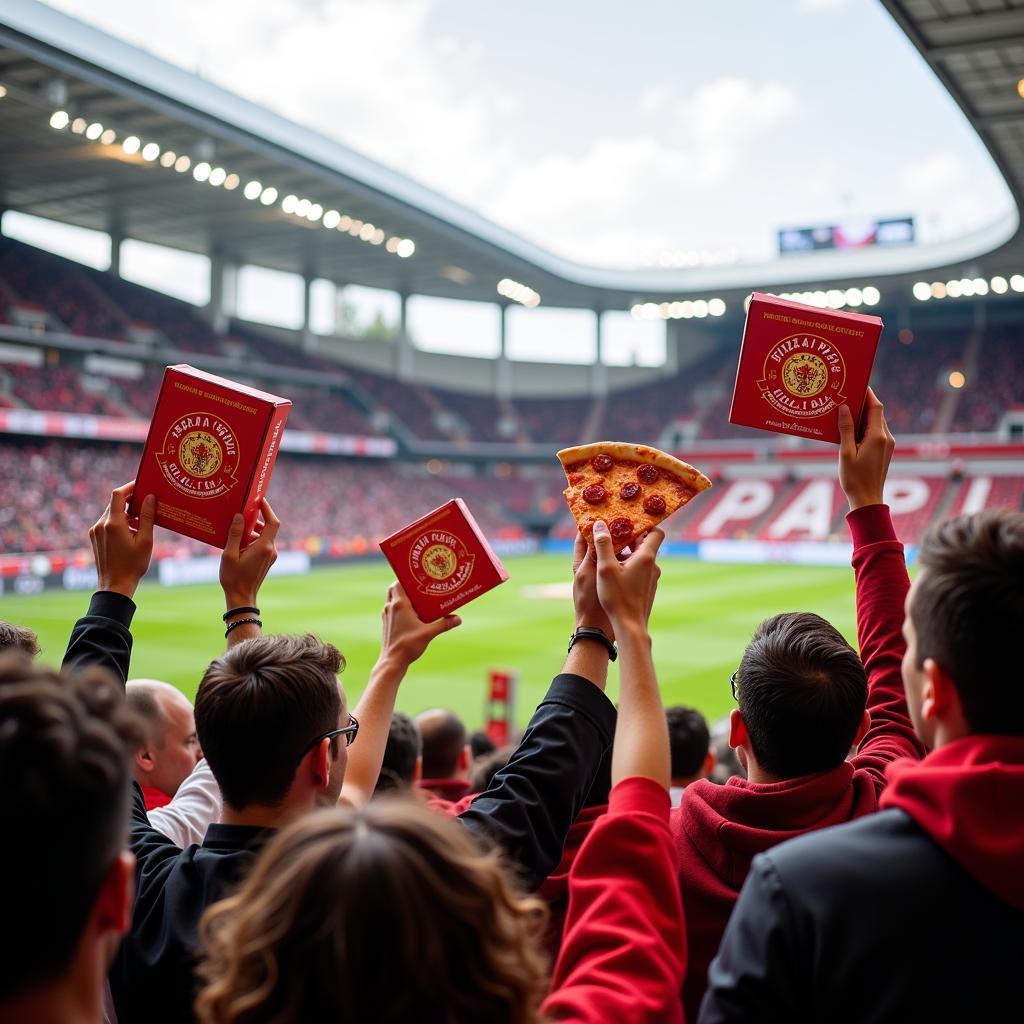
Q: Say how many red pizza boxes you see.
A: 3